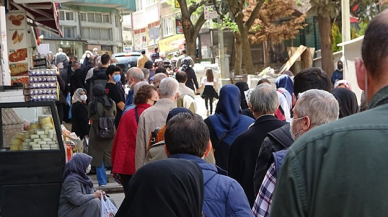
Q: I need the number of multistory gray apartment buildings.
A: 1